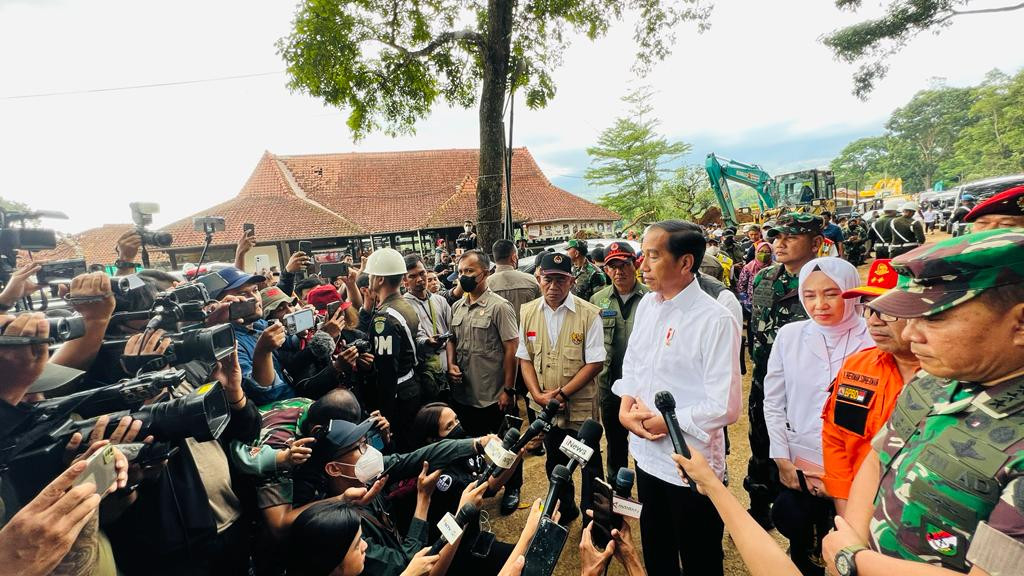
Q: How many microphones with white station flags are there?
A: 4